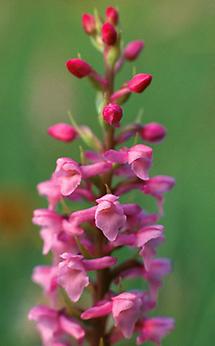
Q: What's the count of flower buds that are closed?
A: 9